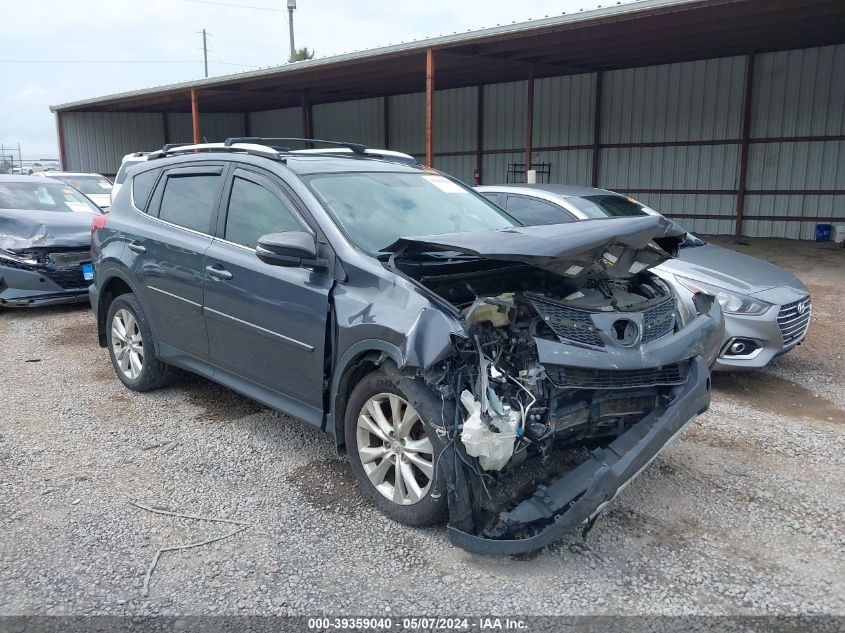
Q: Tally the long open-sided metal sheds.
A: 1